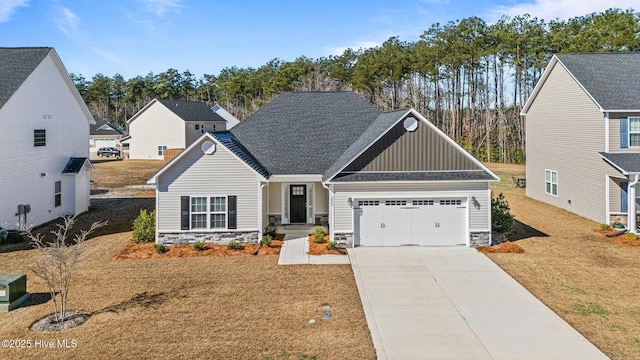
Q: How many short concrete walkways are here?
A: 1